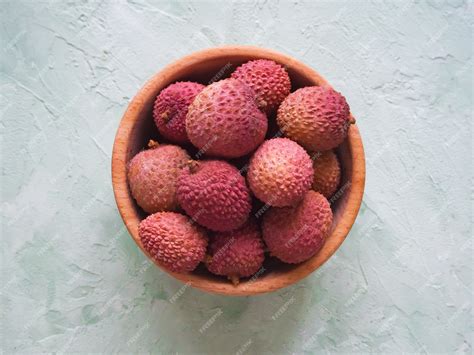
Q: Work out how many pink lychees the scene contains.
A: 11